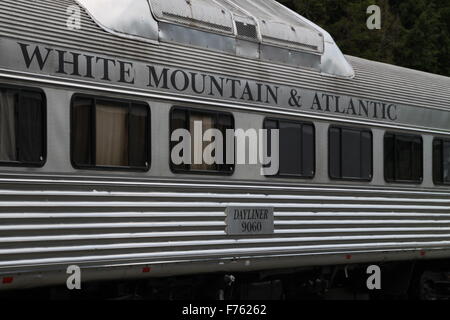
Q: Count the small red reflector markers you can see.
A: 4